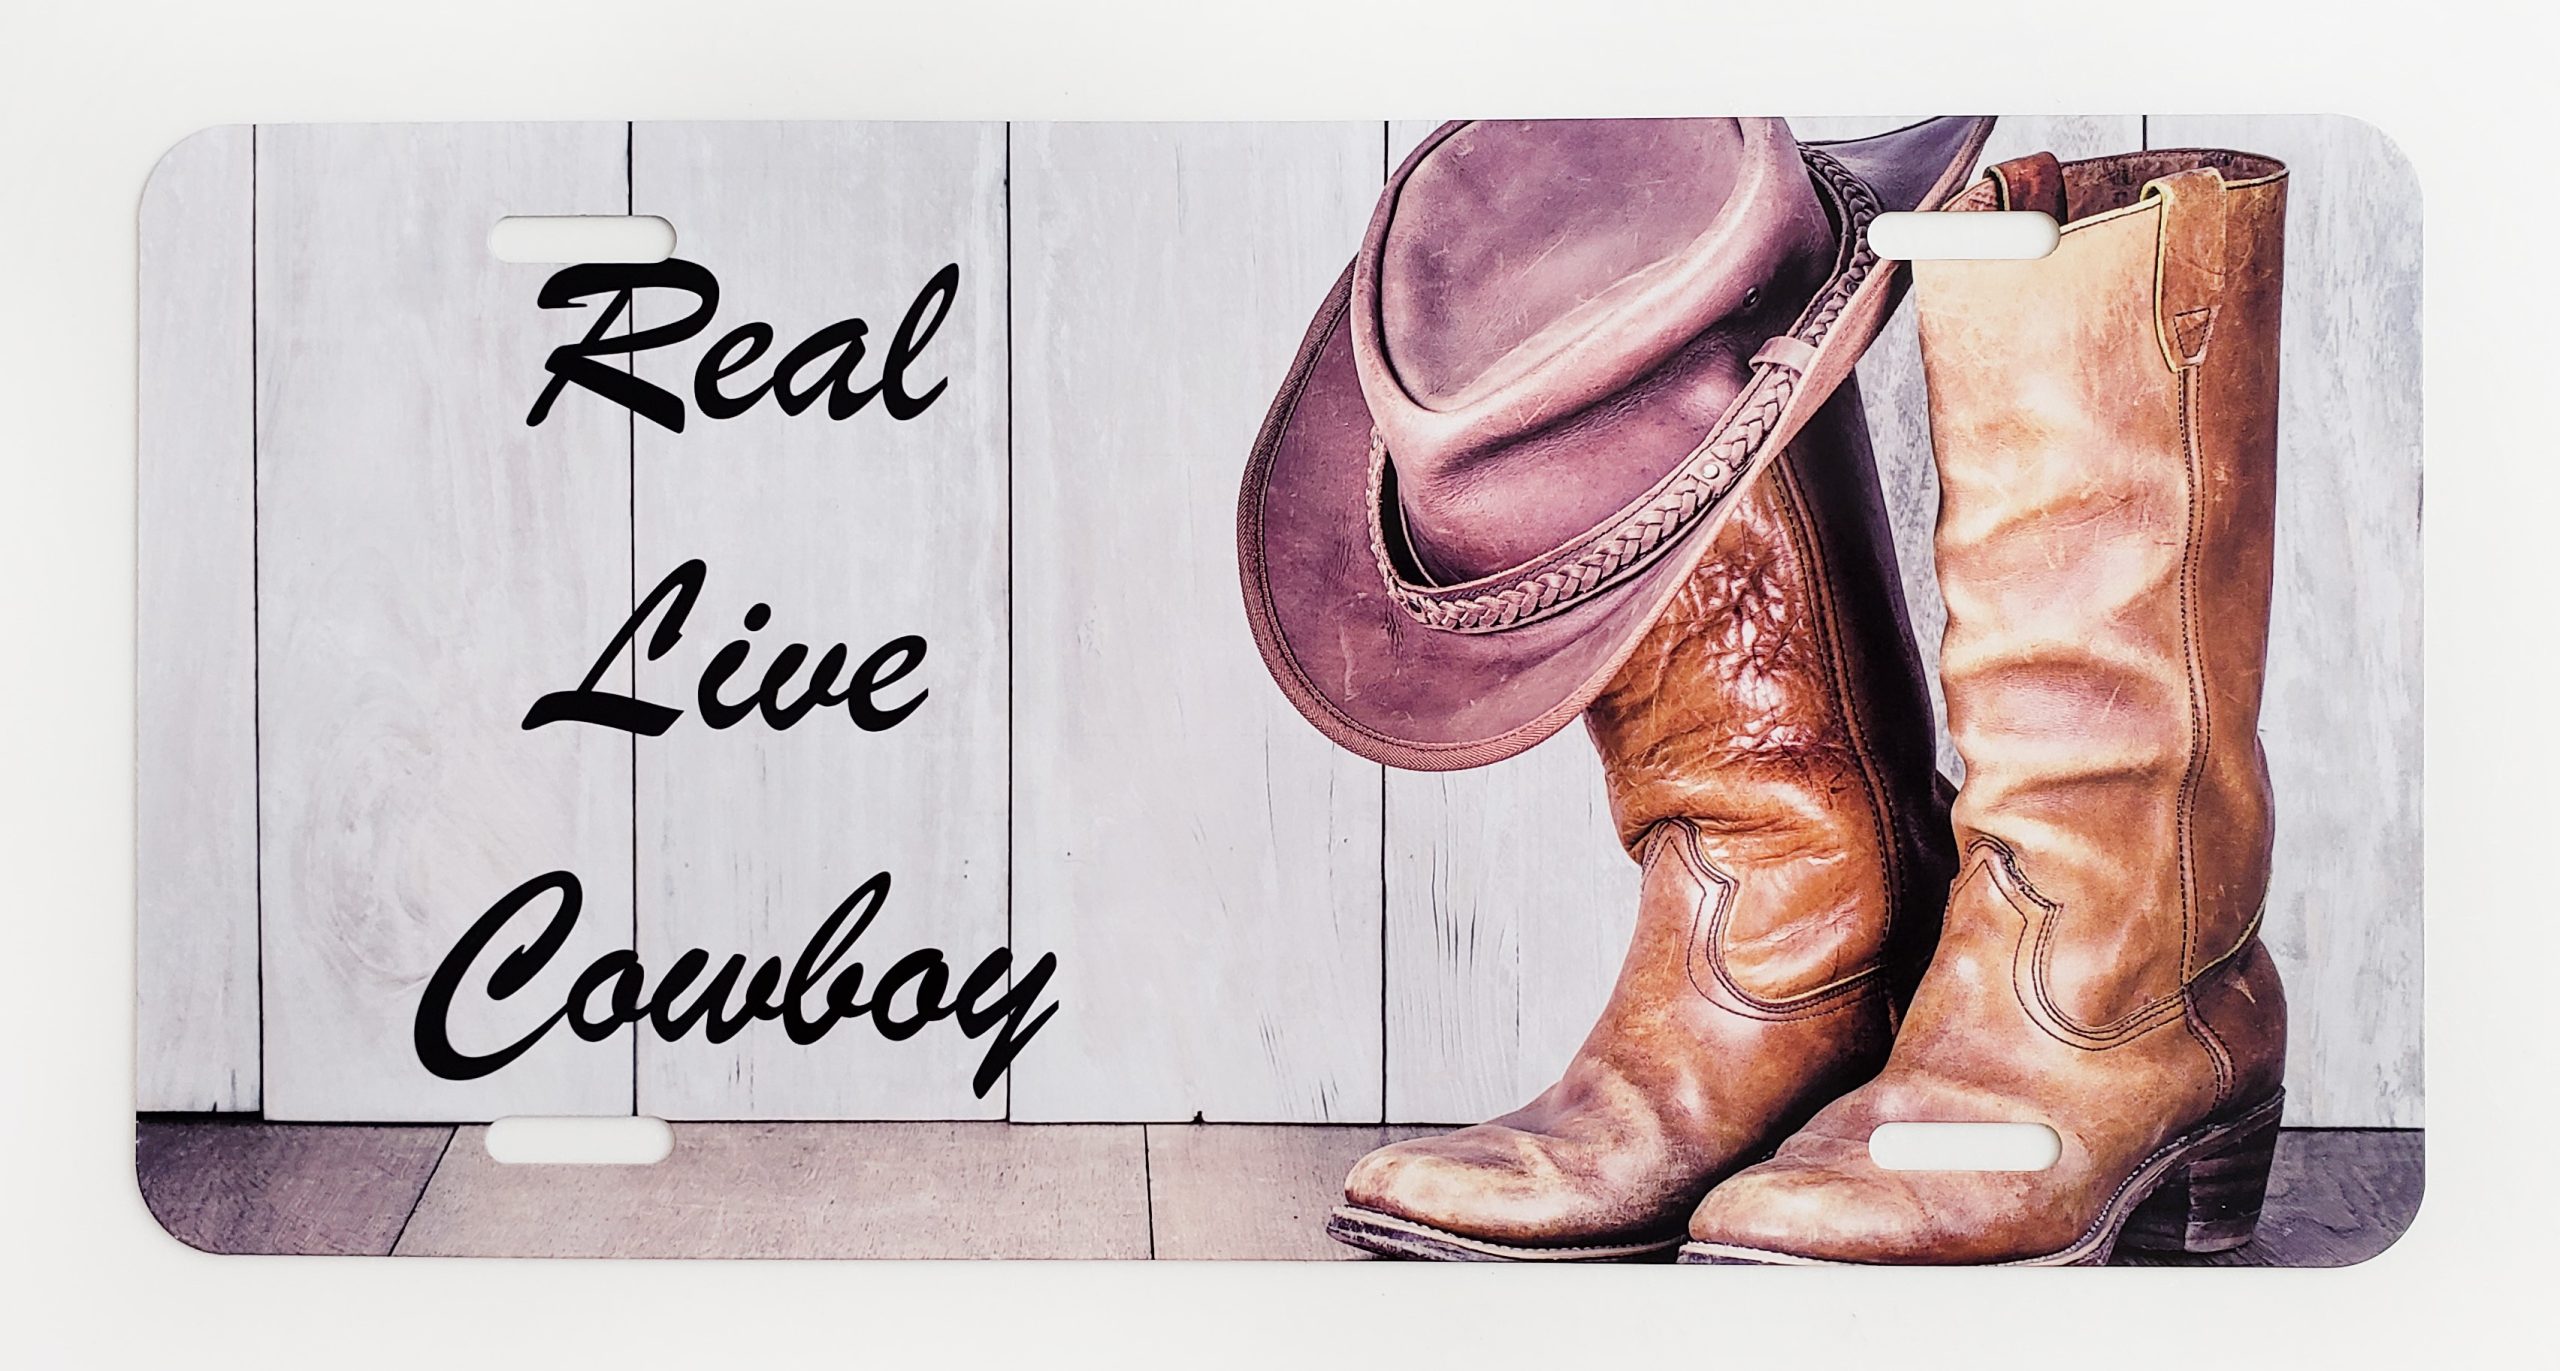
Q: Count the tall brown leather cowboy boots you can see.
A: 2